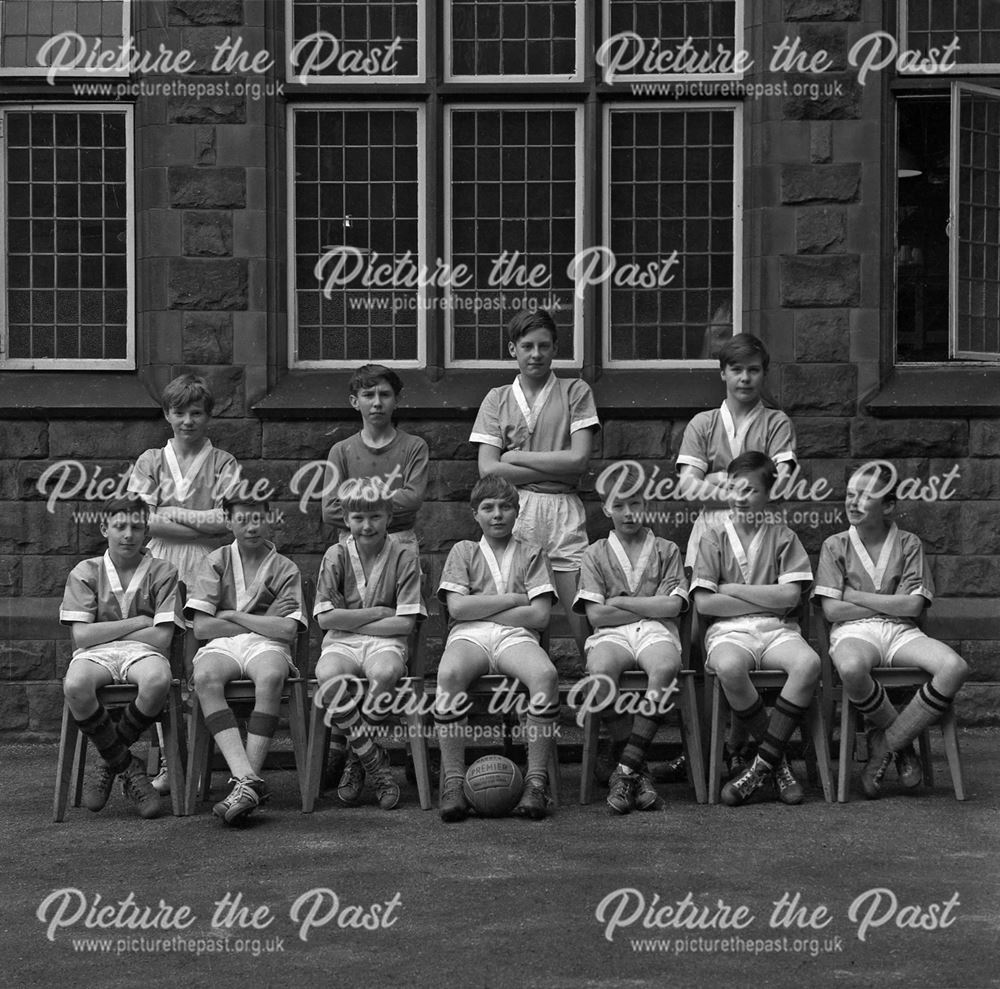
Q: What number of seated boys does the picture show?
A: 7